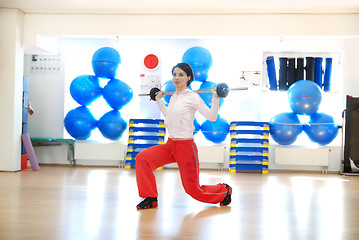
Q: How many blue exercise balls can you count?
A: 13